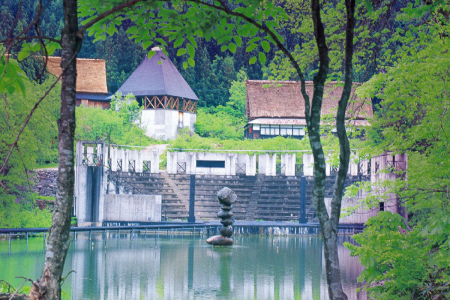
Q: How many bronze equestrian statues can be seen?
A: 0